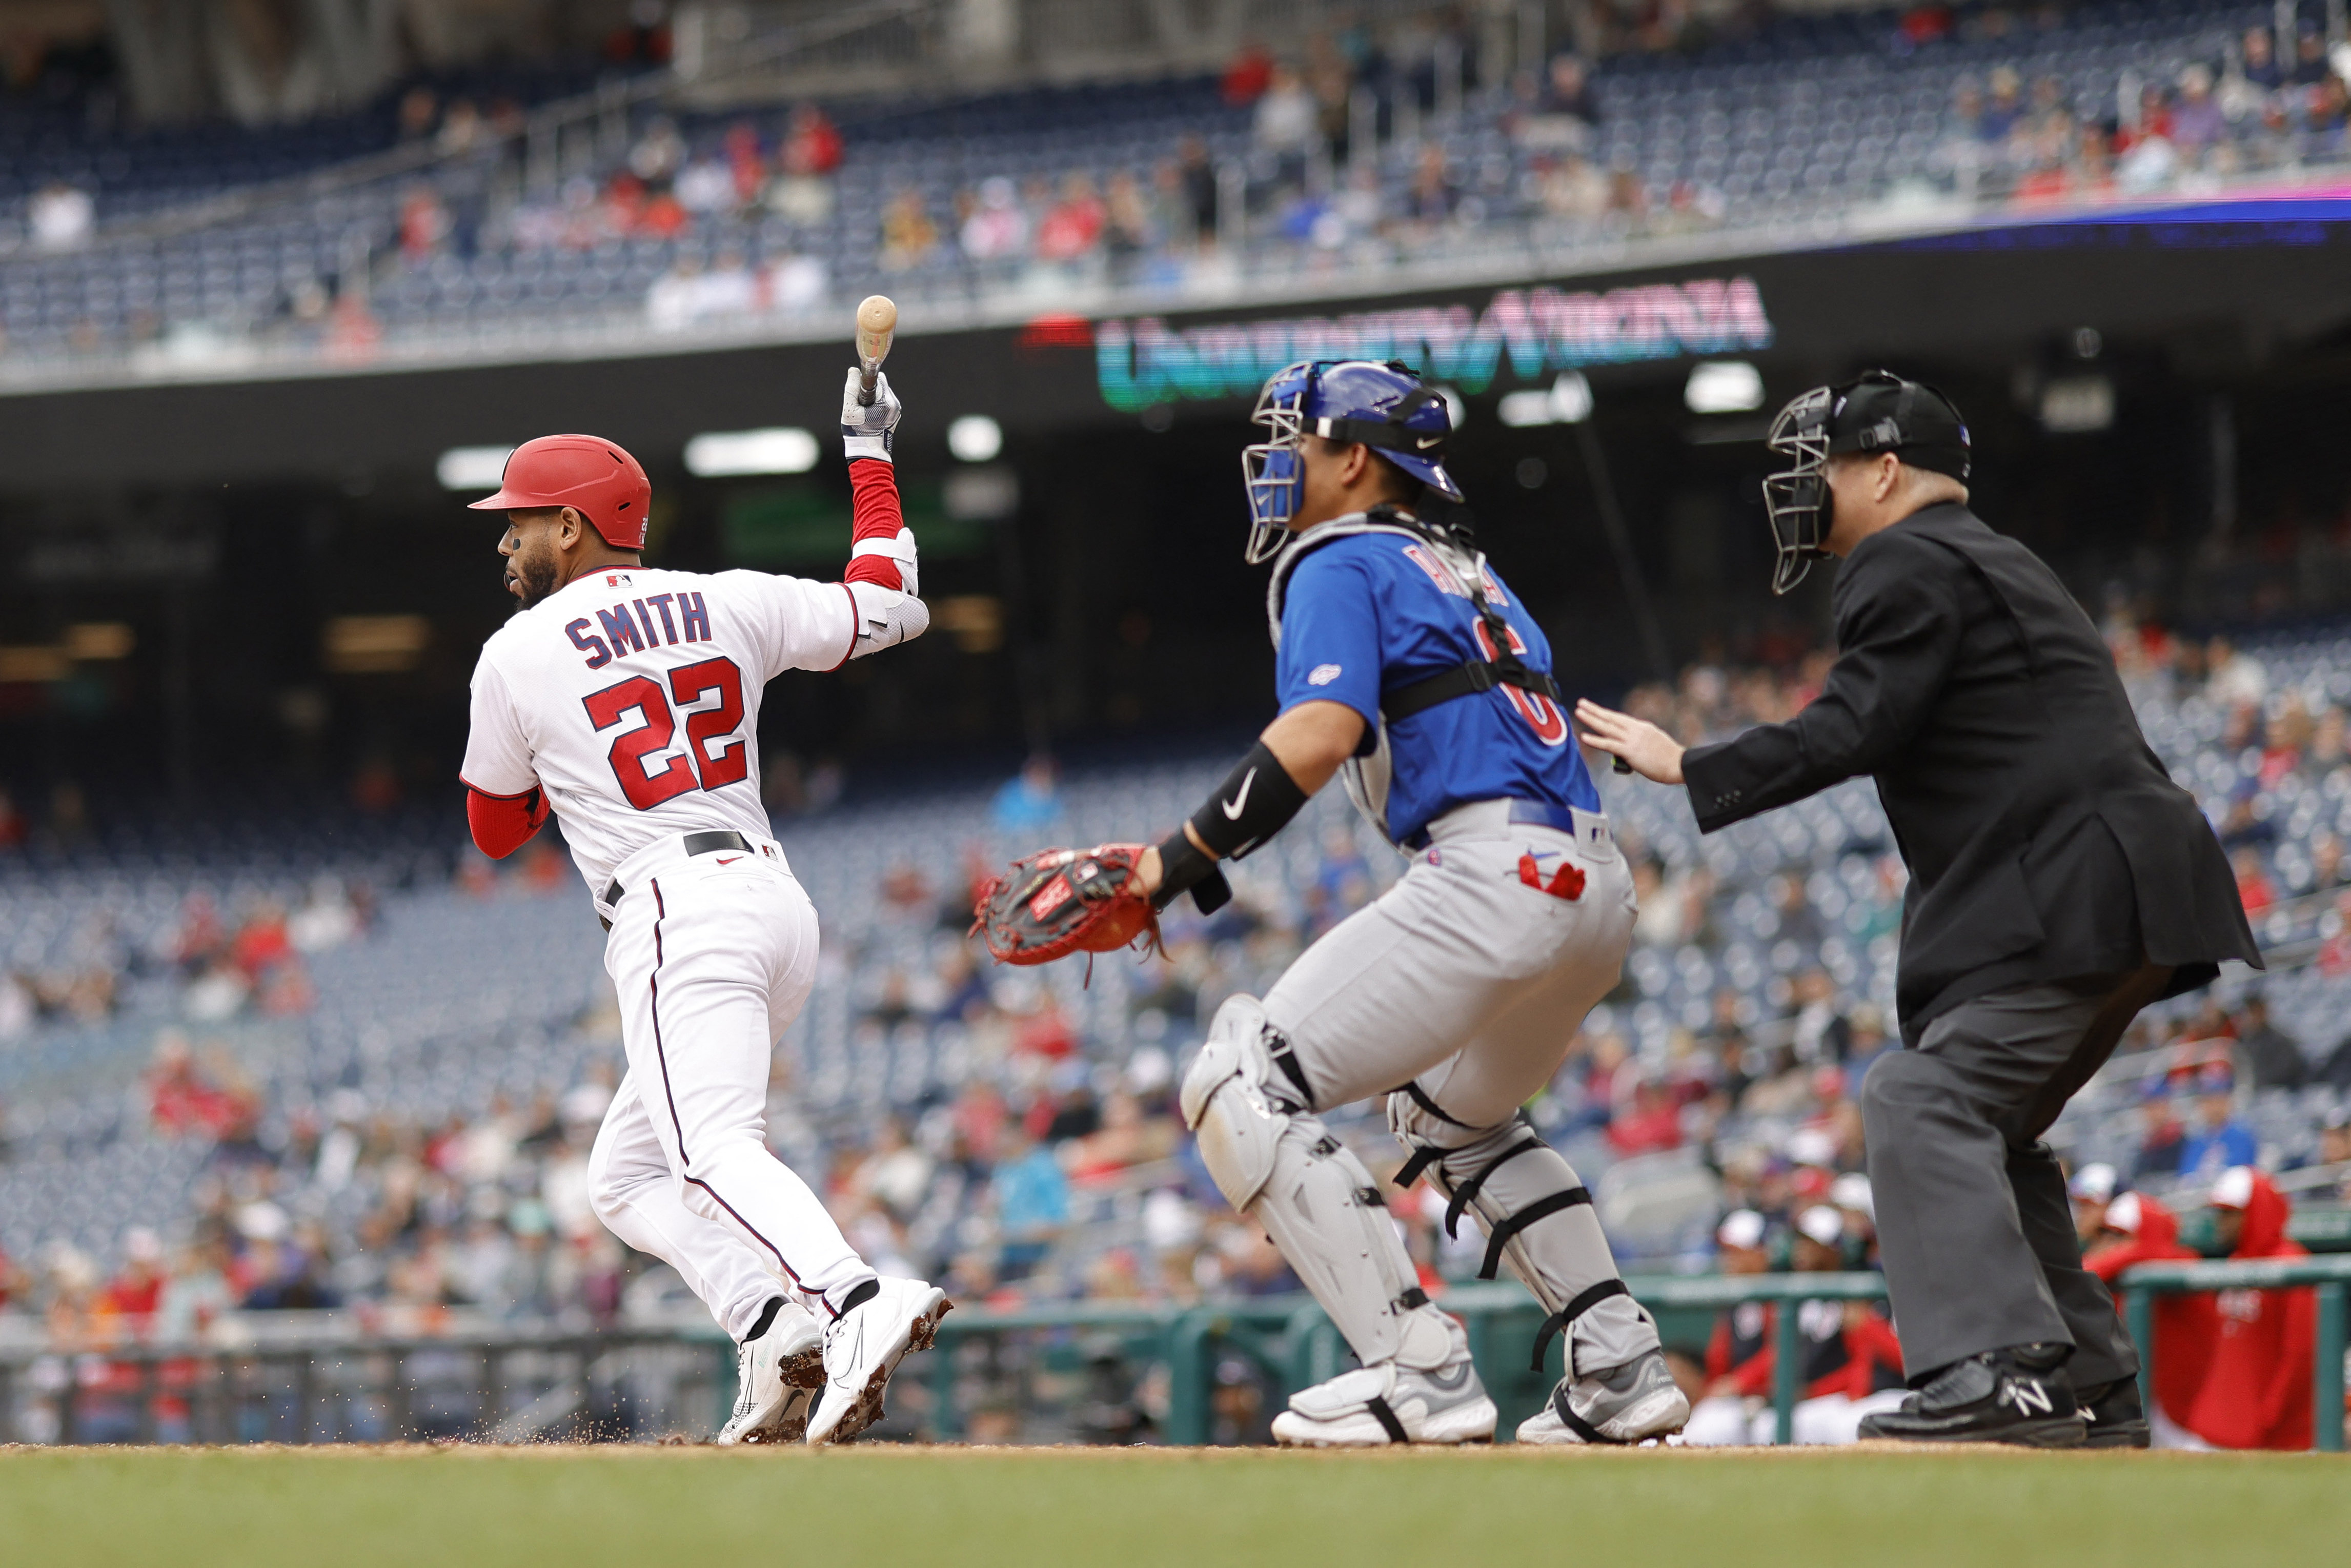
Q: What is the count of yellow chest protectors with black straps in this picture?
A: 0